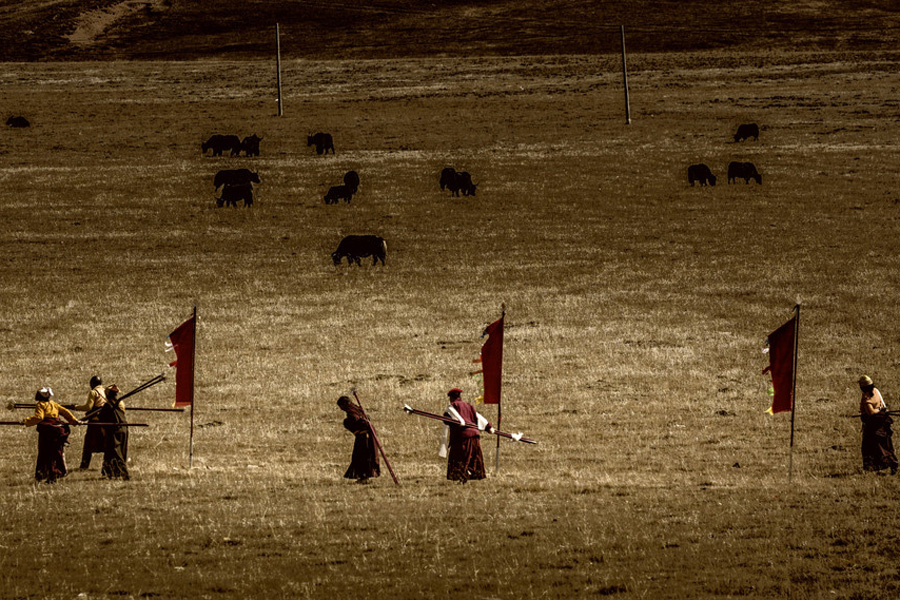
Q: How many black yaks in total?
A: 14